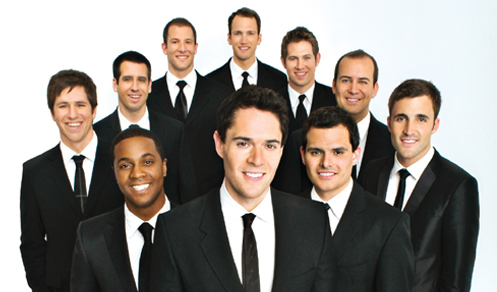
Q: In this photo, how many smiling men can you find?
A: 10